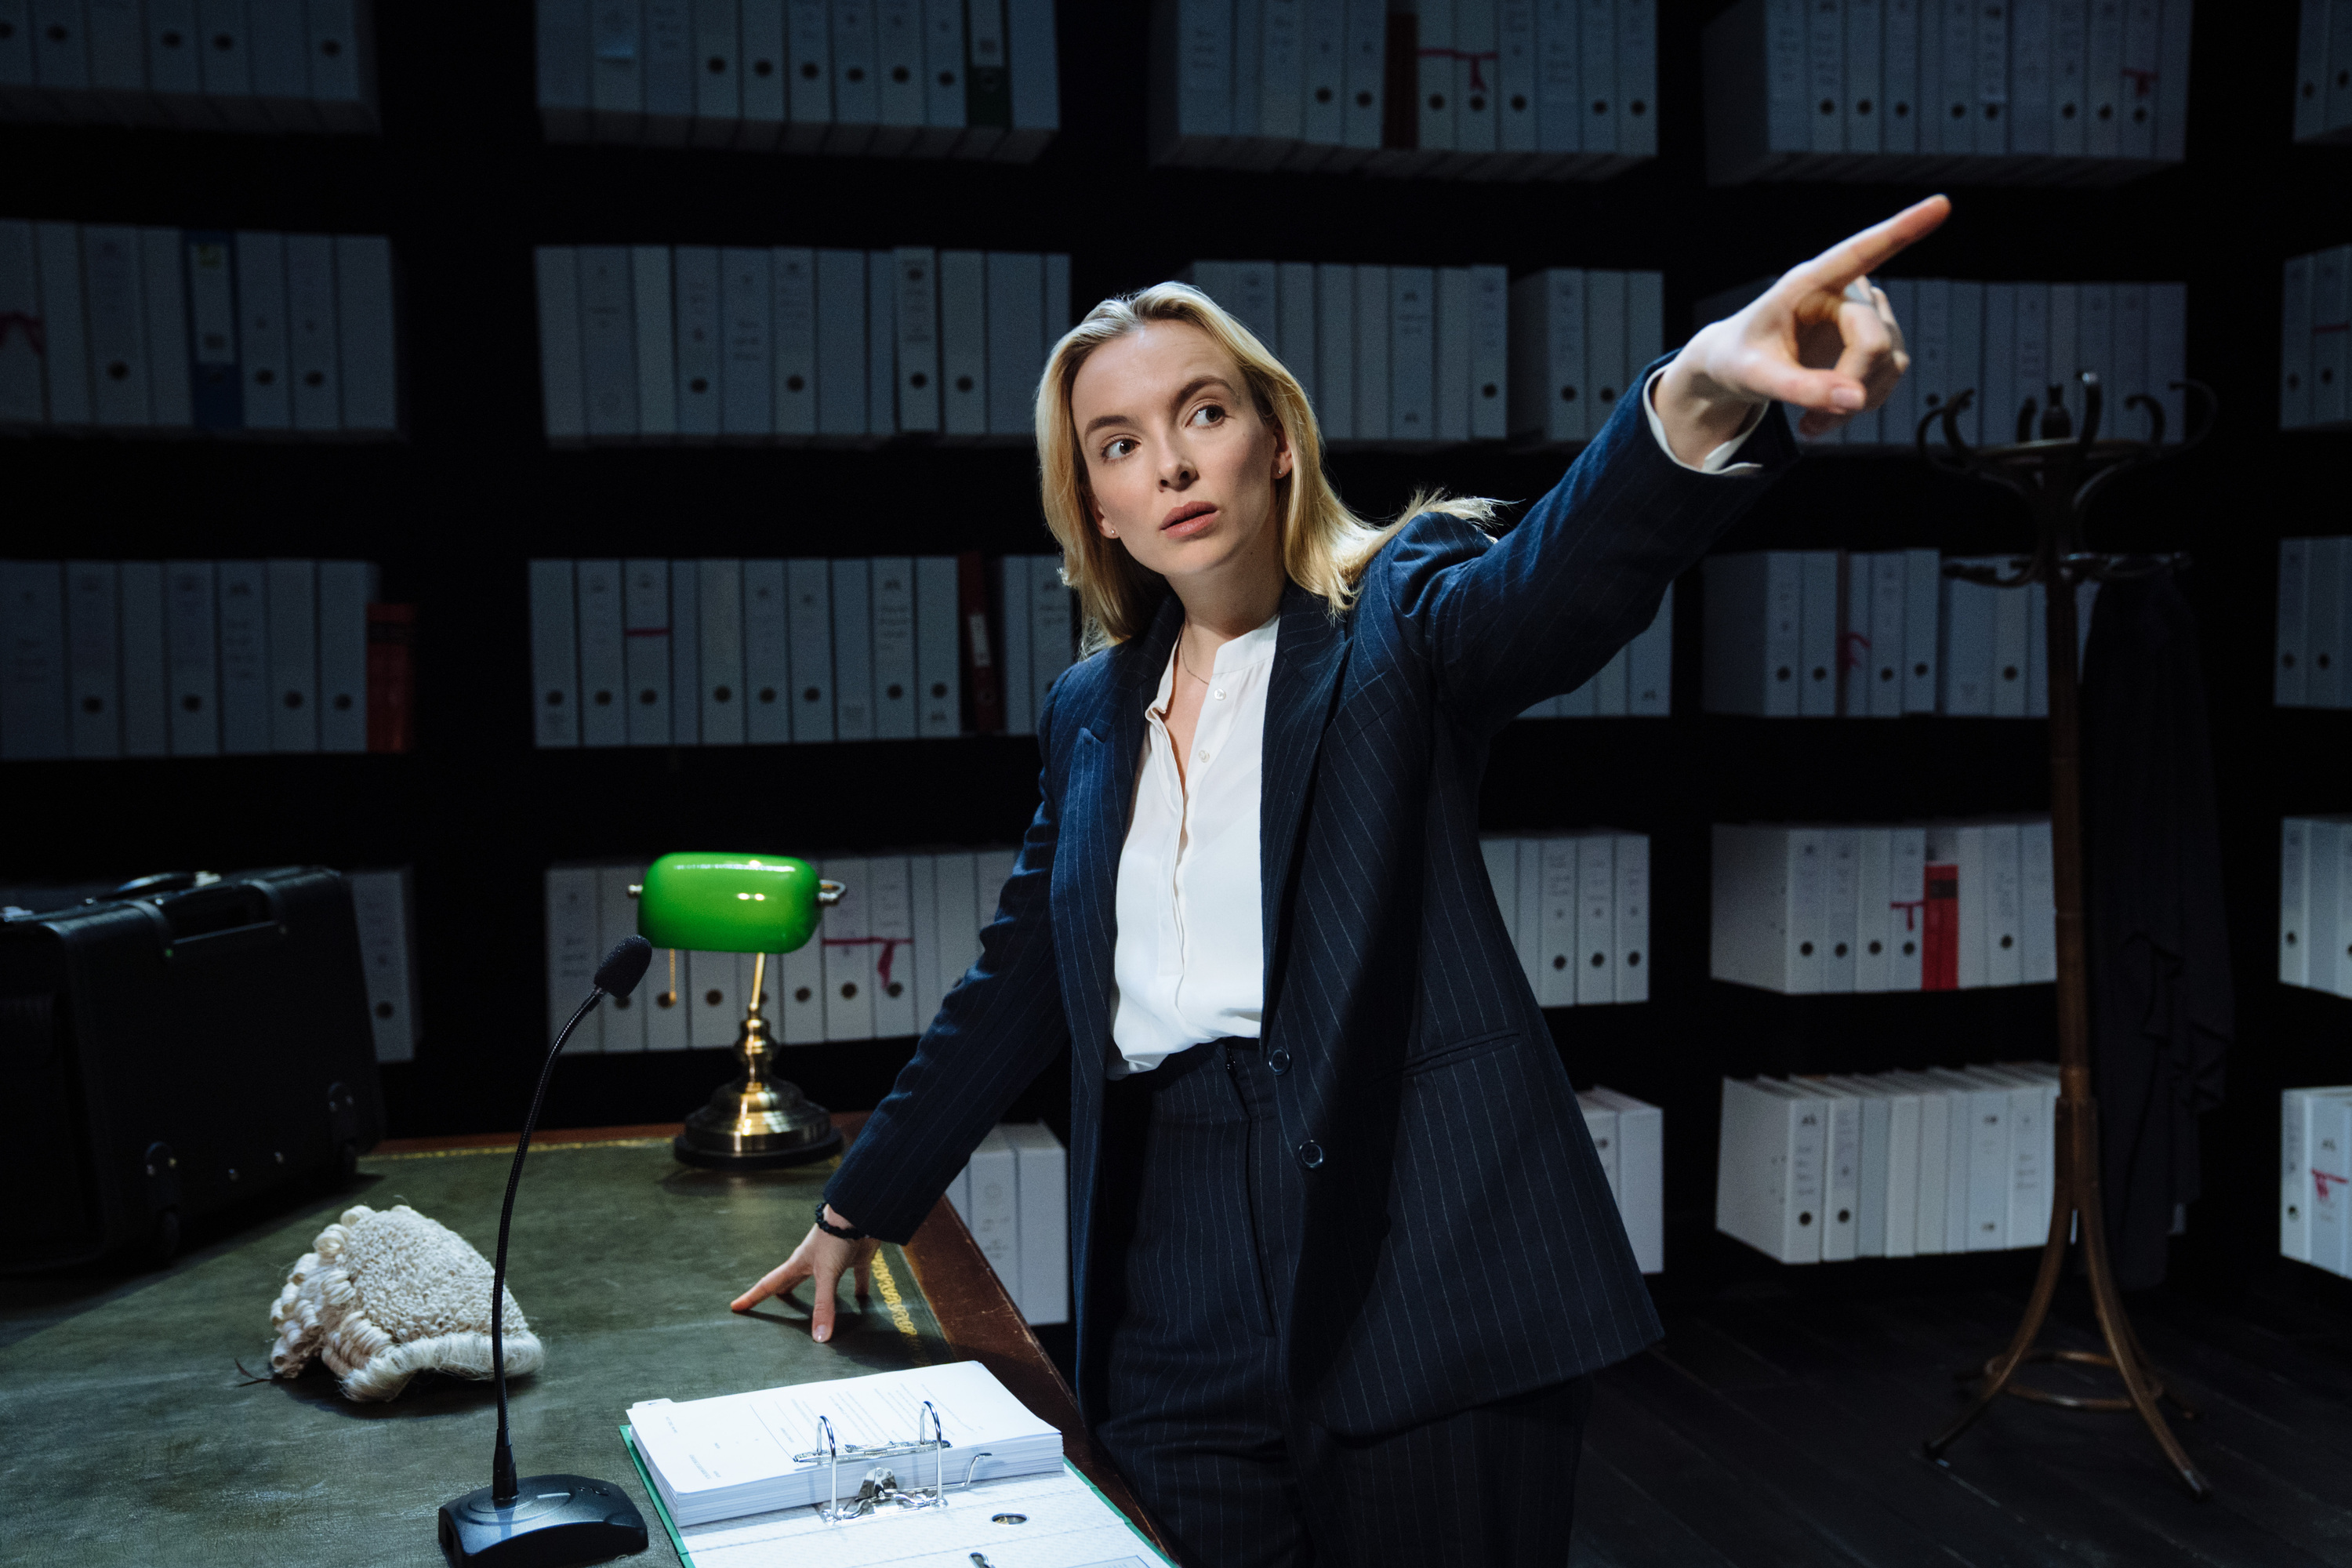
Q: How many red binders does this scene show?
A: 4